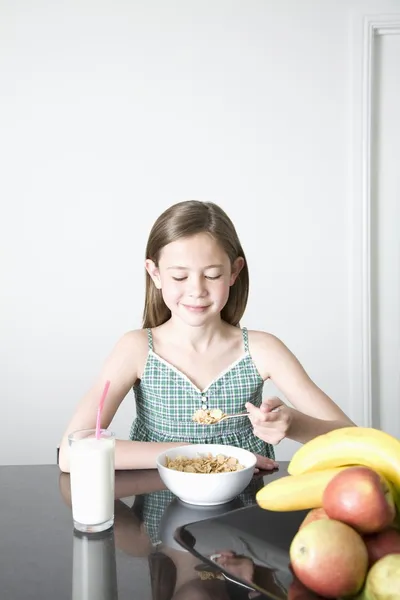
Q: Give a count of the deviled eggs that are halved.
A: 0